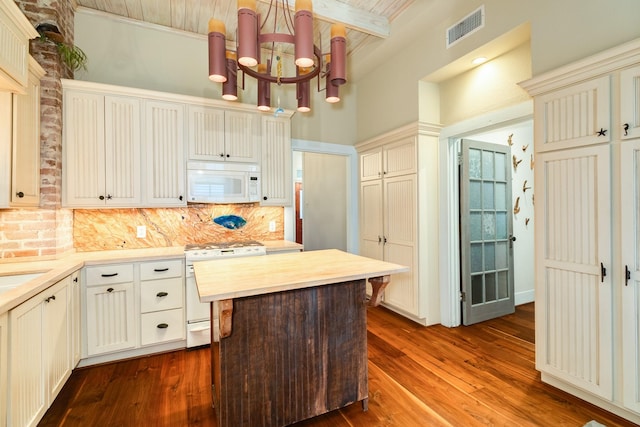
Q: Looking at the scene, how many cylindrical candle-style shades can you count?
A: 8